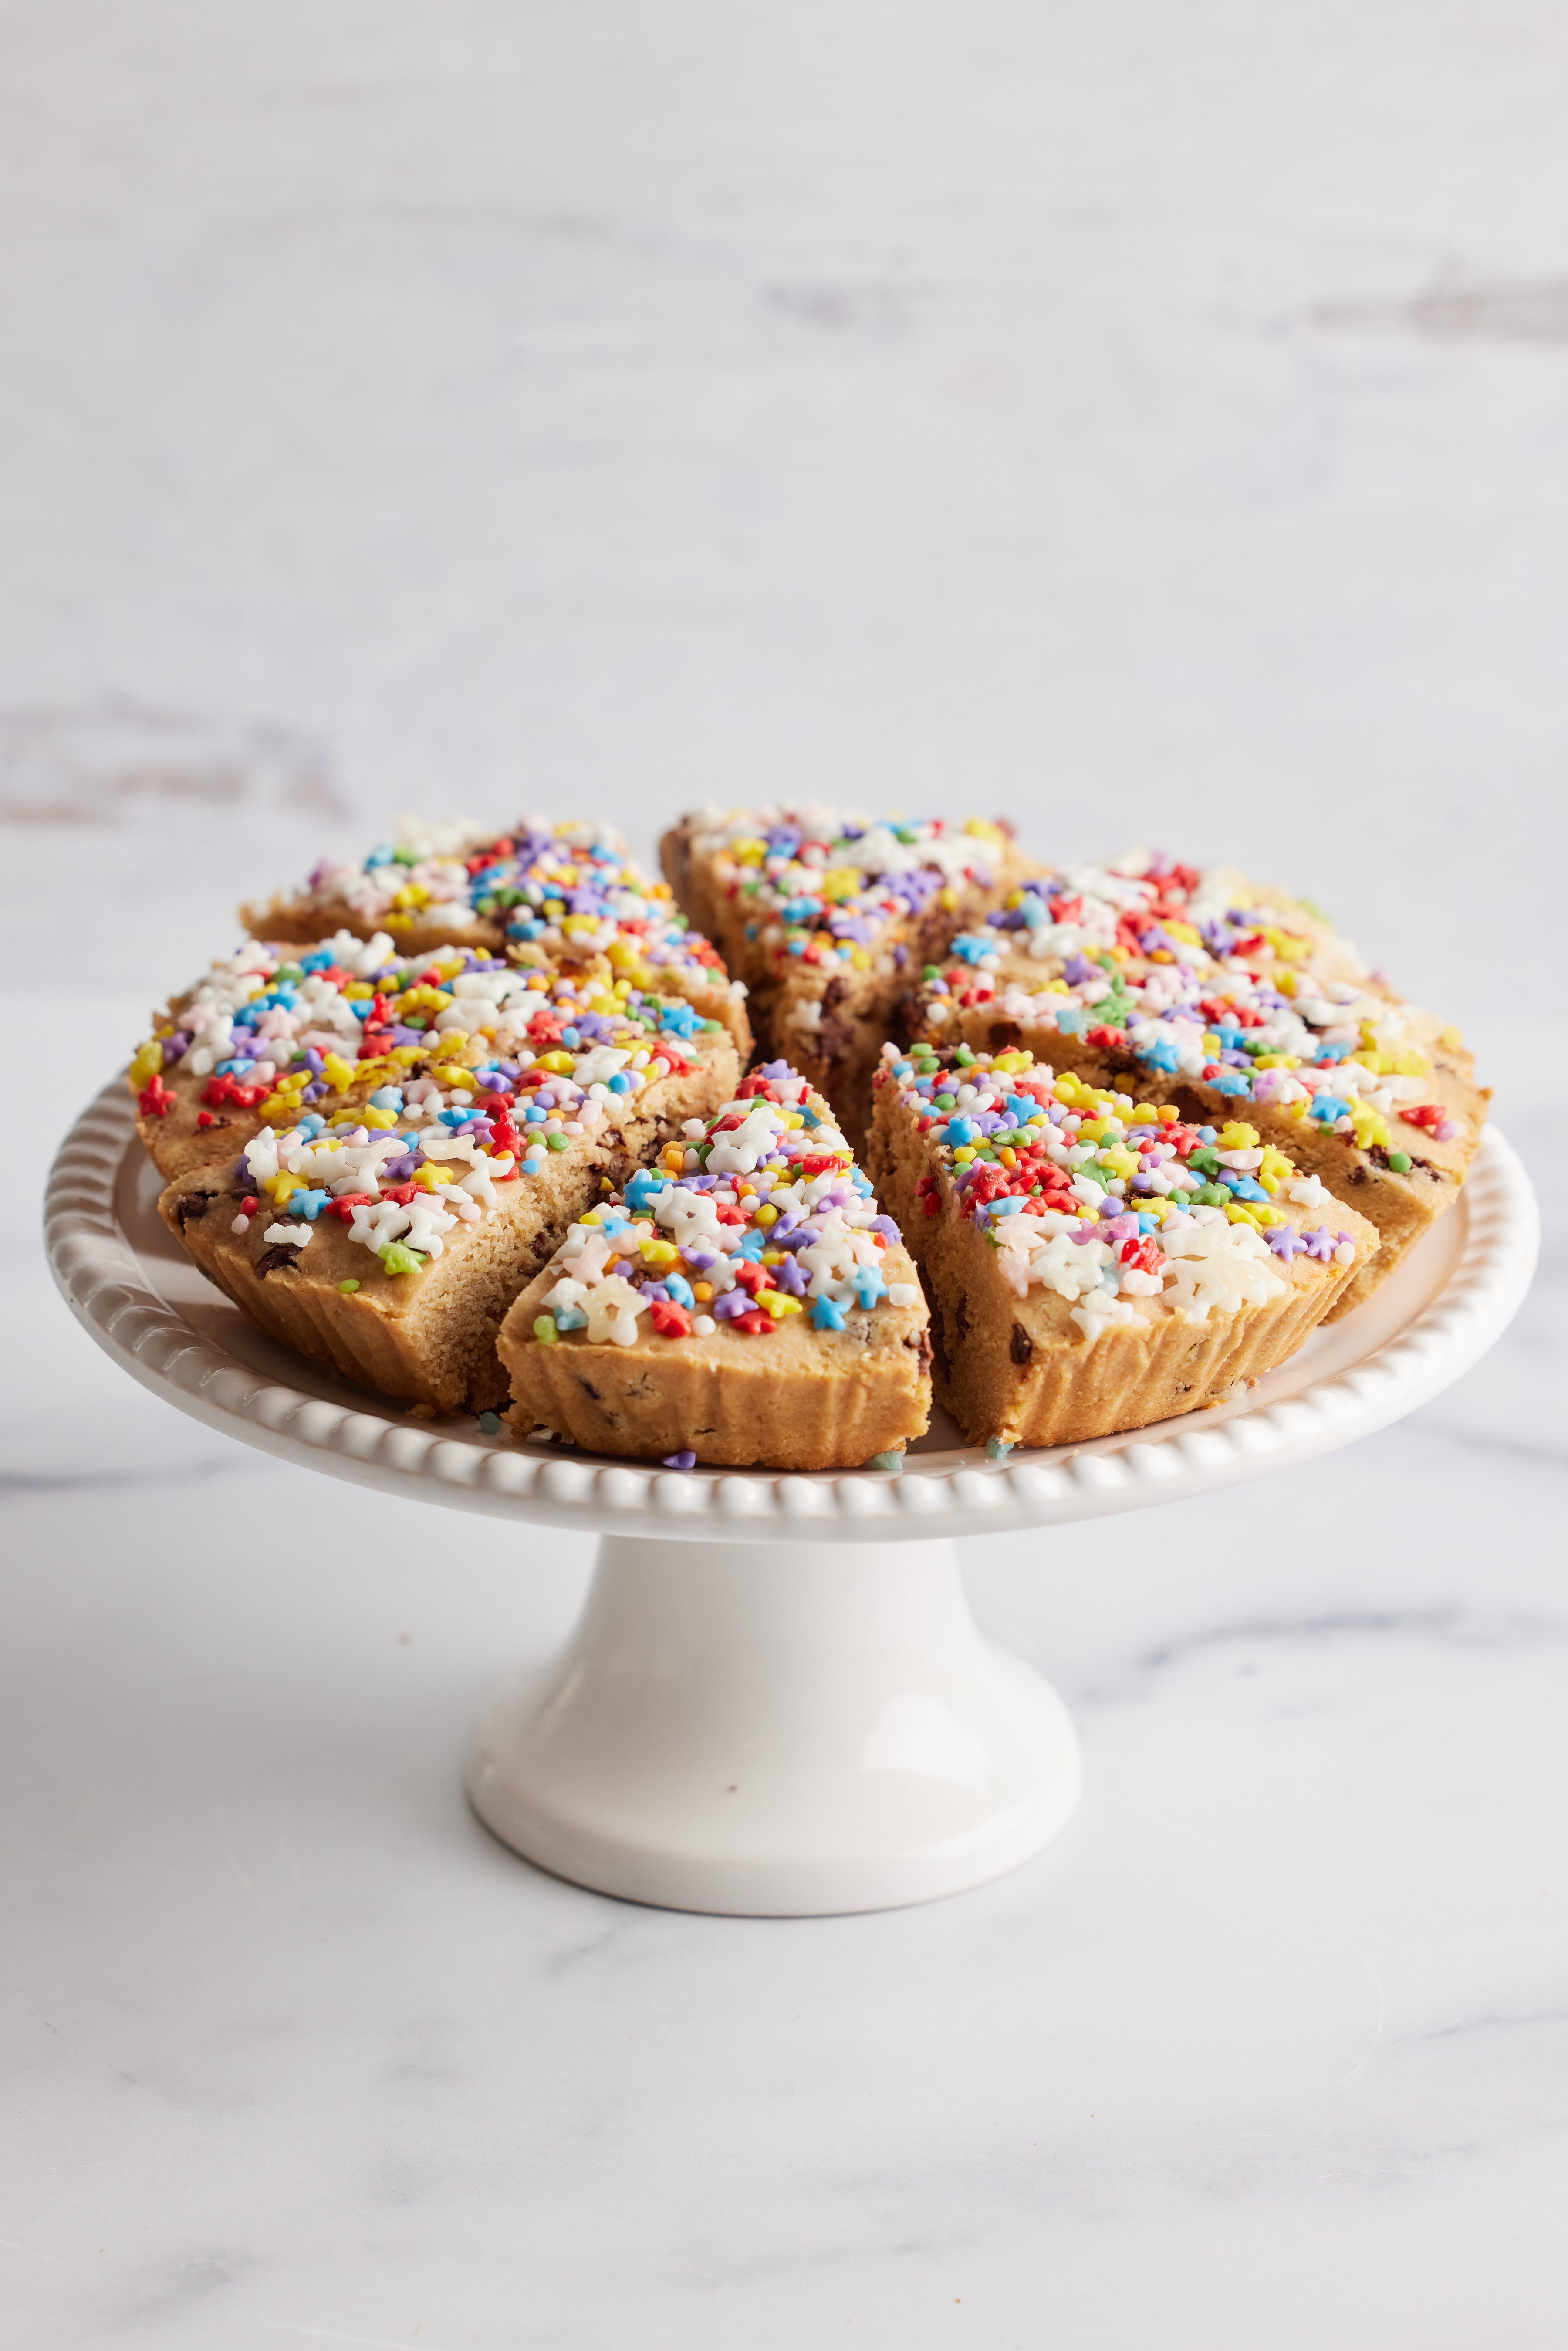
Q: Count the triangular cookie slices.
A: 8